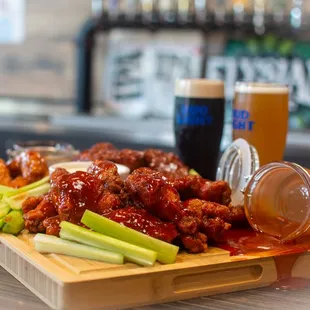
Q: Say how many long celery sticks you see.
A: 3